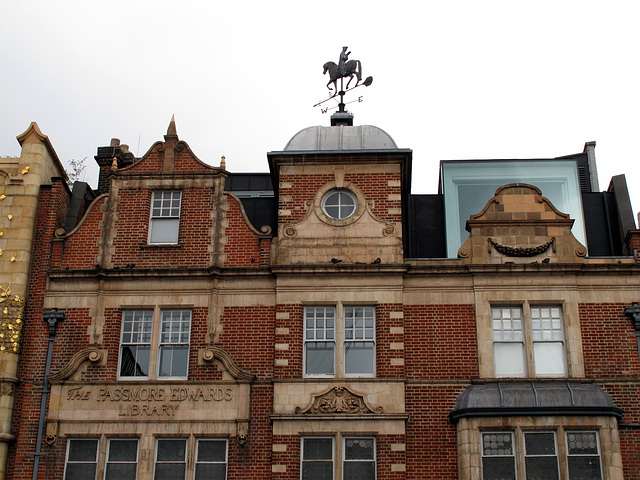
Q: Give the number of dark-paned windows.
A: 9